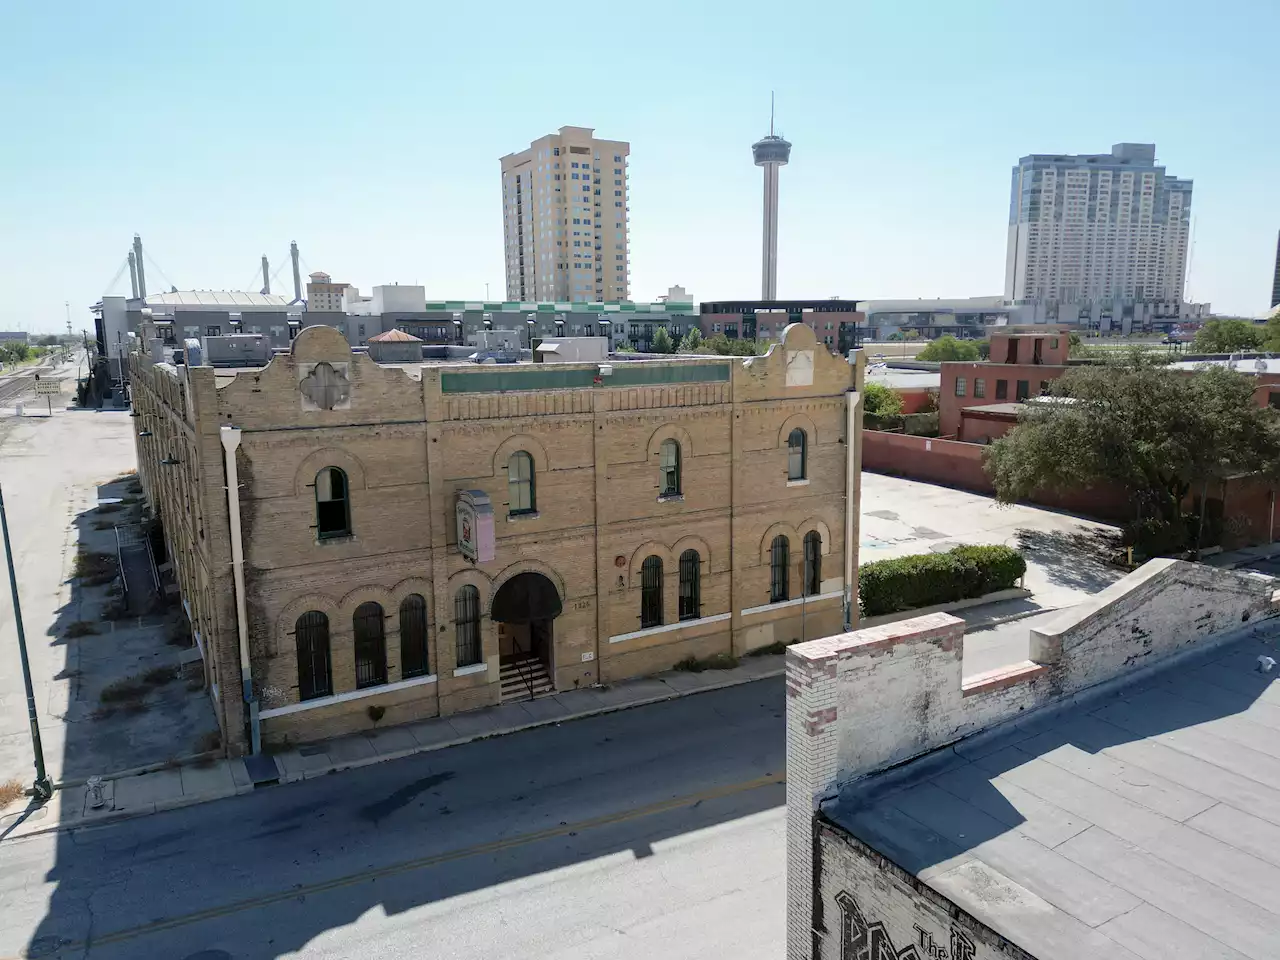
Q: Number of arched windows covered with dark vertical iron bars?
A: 8